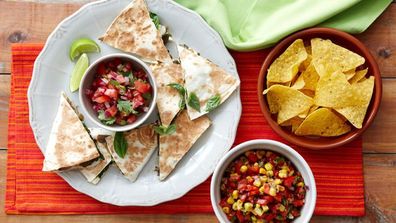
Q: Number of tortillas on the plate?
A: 7